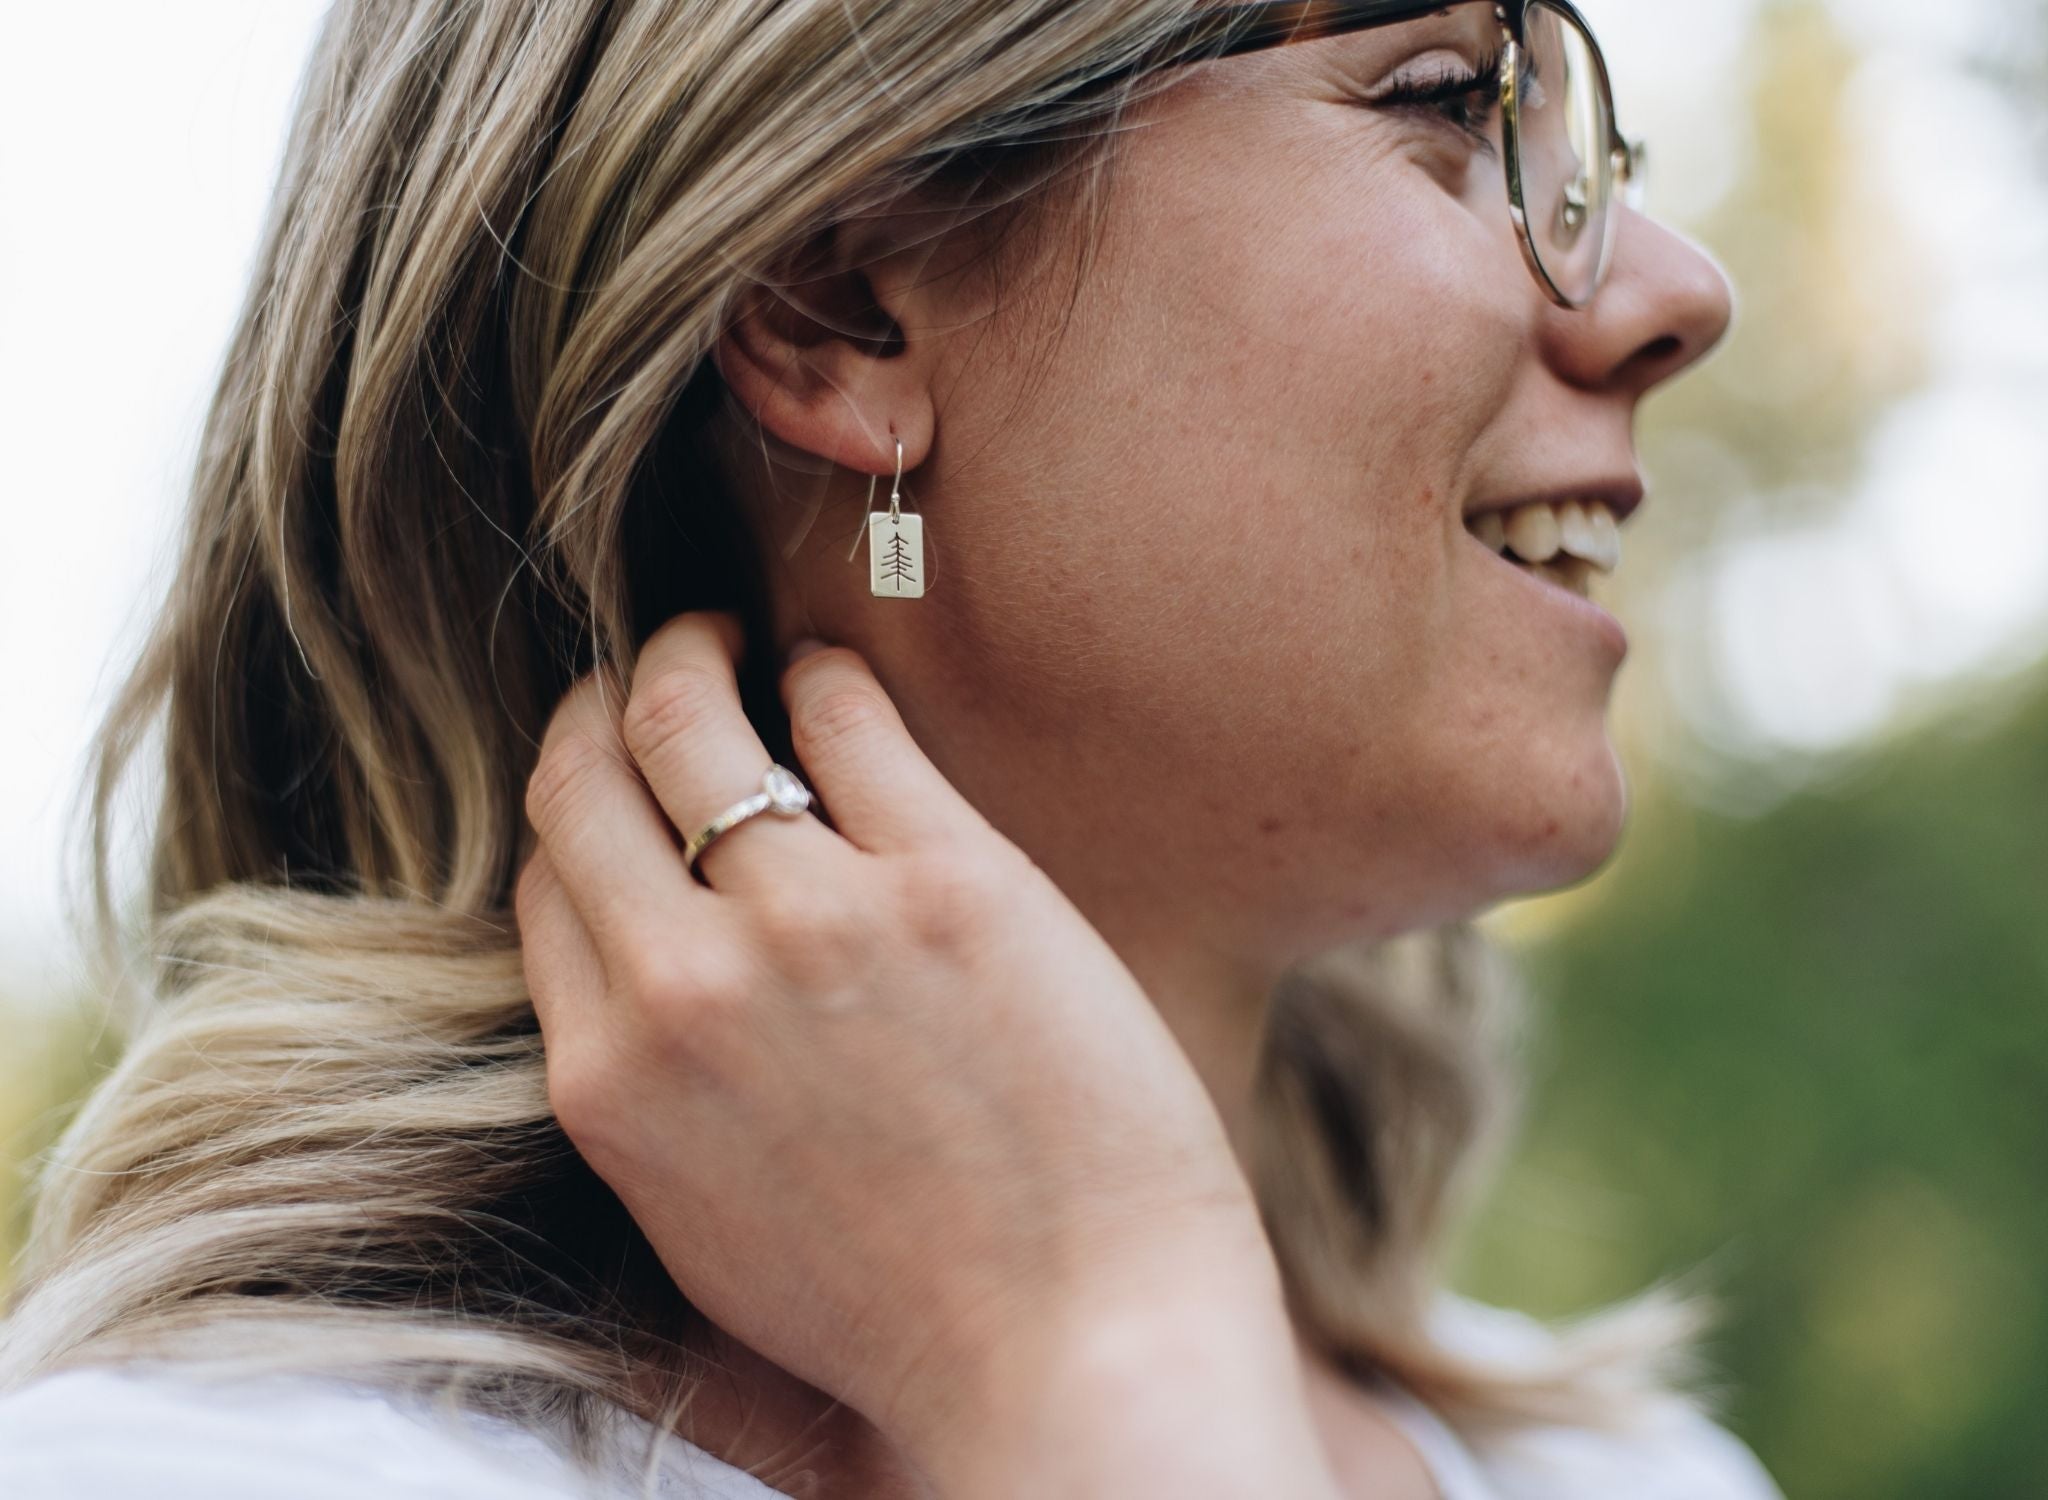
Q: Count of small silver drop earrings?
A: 1